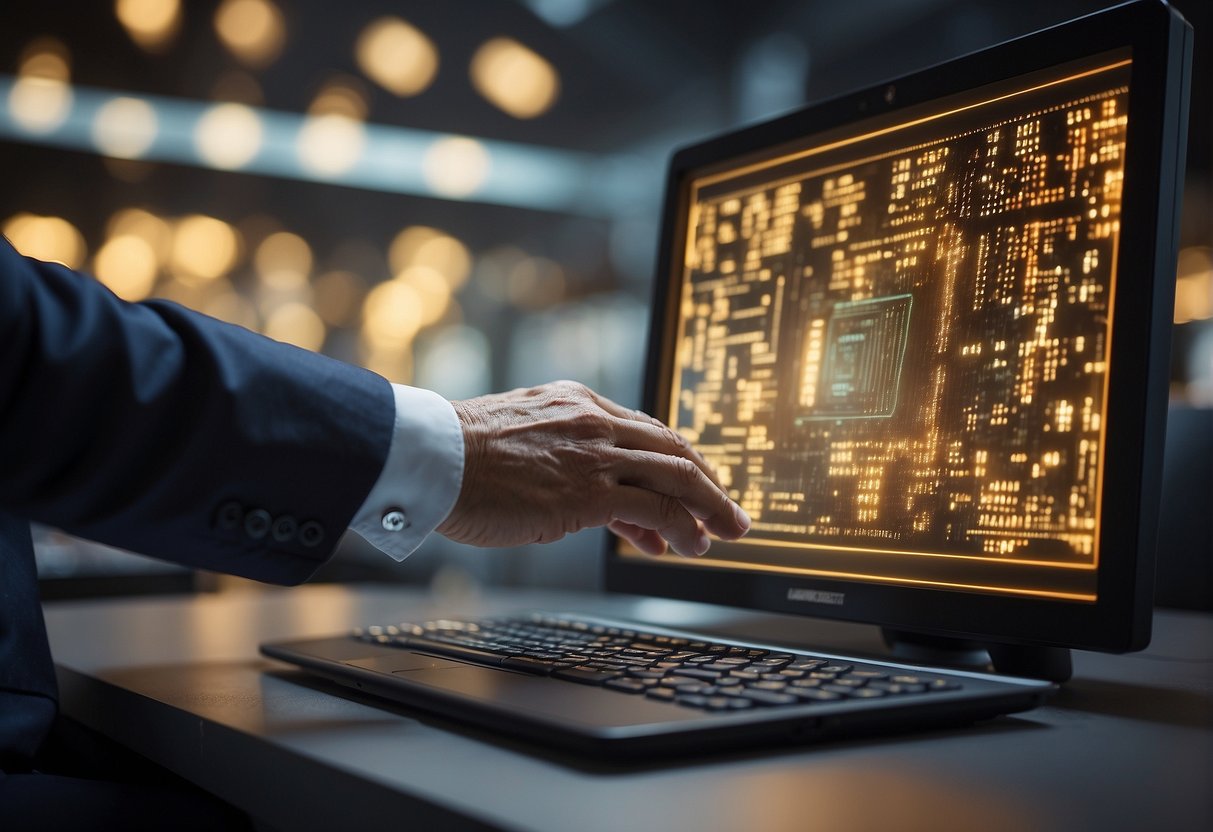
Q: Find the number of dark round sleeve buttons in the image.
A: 4